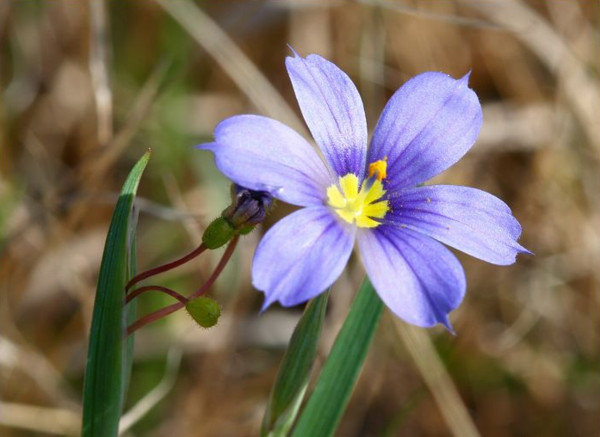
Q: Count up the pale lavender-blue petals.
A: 6